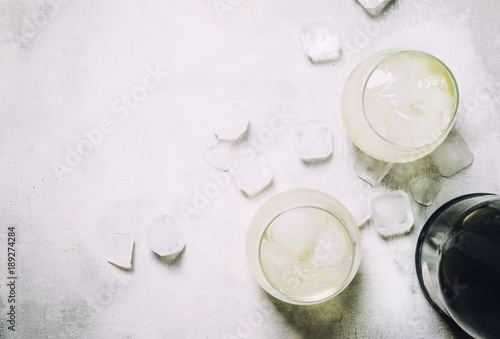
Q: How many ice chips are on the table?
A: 13